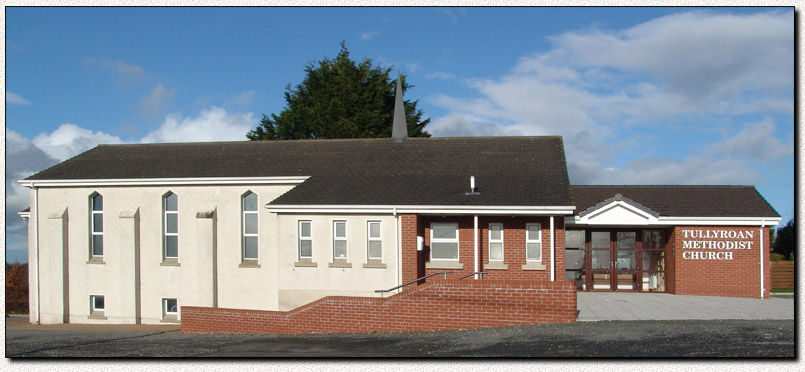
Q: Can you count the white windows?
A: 11